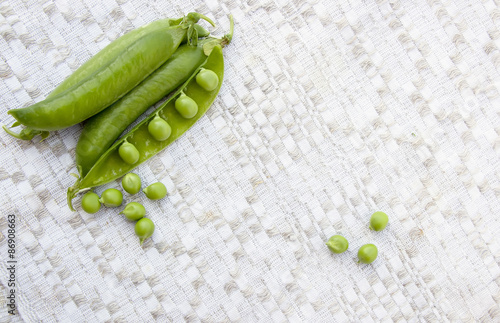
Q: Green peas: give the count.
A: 13